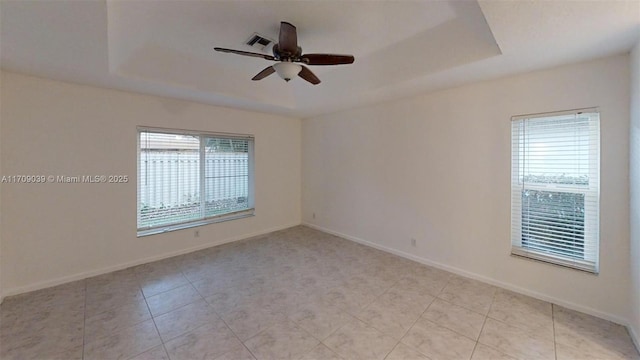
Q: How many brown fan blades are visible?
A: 5